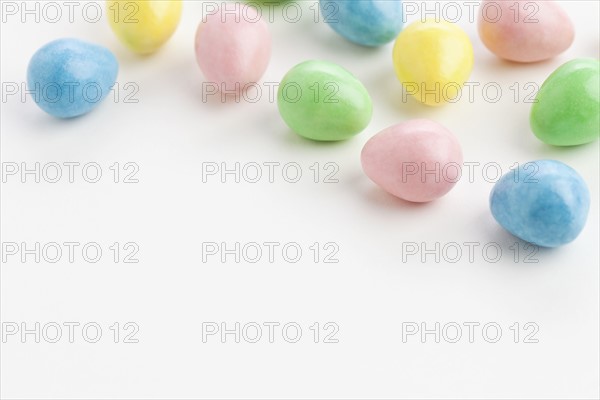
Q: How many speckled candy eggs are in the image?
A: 11